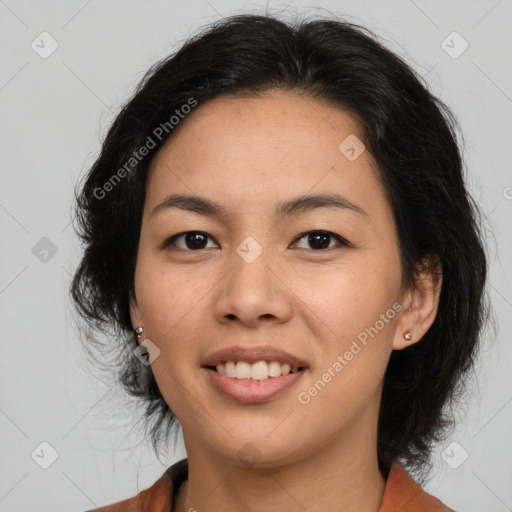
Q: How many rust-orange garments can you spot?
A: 1